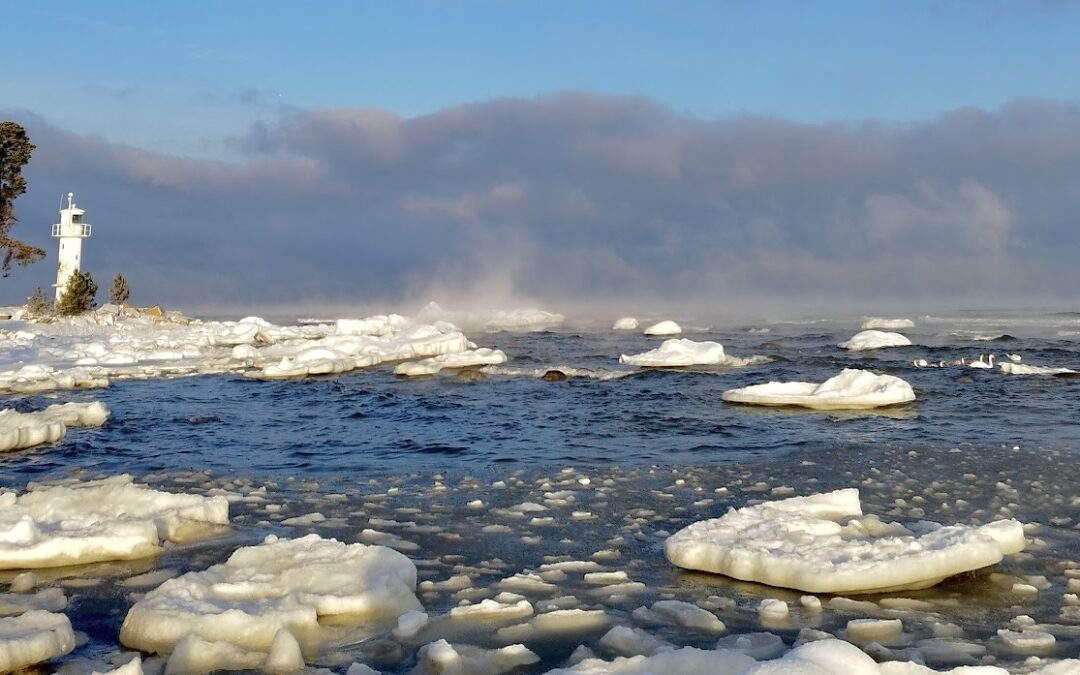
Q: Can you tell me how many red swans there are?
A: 0